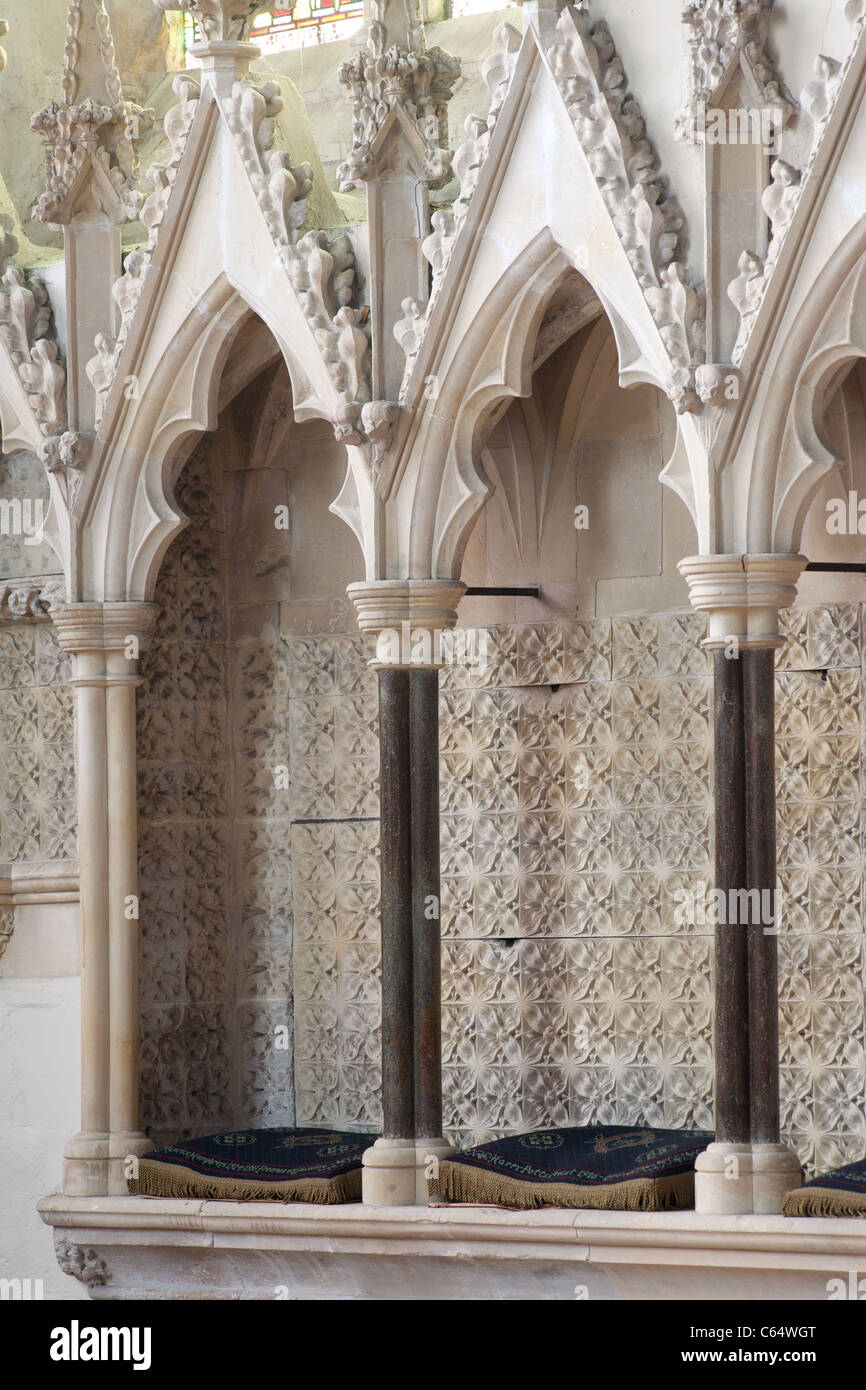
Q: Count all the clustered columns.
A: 3